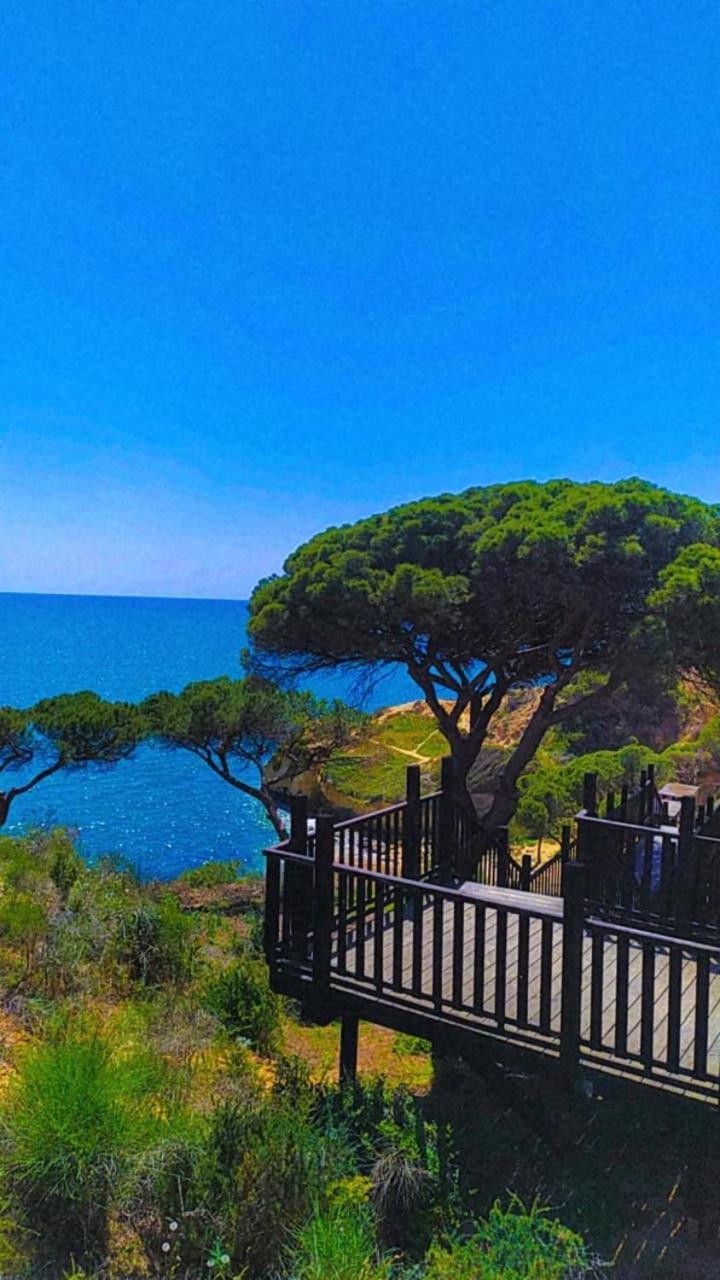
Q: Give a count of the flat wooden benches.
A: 1